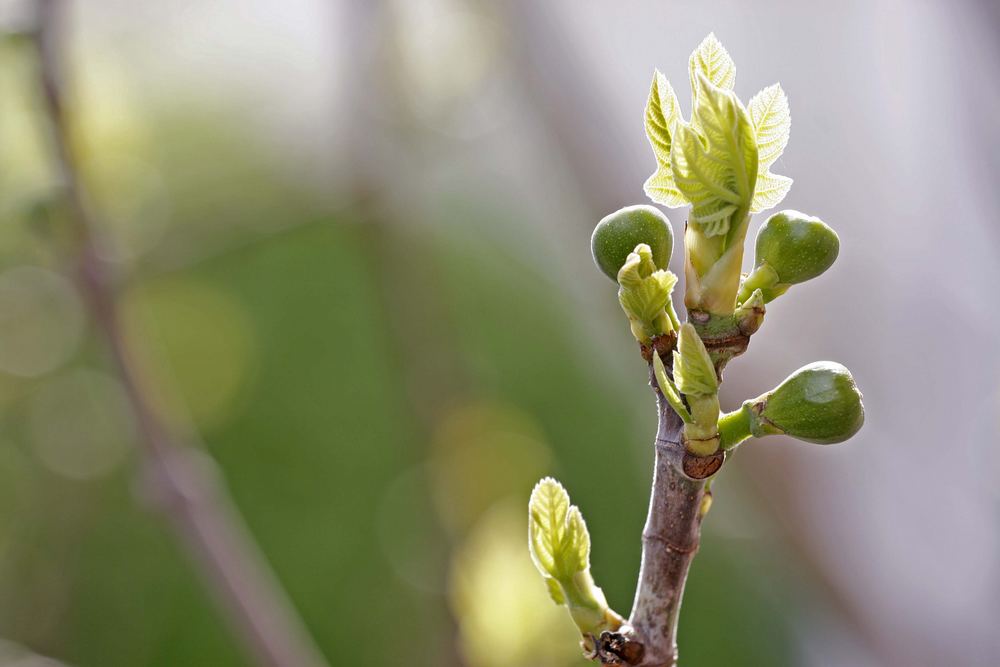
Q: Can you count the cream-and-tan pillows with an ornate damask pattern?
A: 0